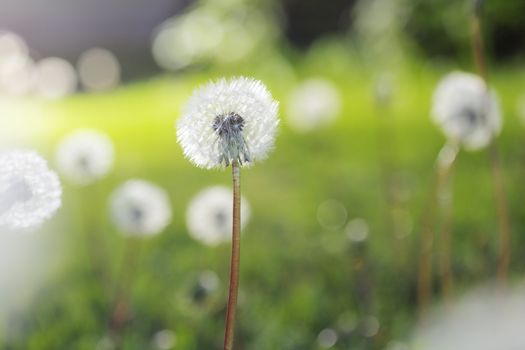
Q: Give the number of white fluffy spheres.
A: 7